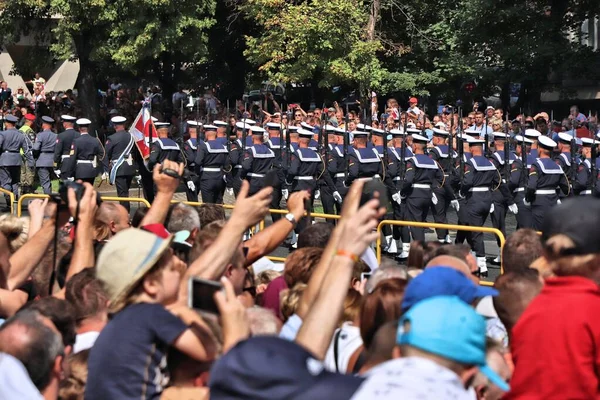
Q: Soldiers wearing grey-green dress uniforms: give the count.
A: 2